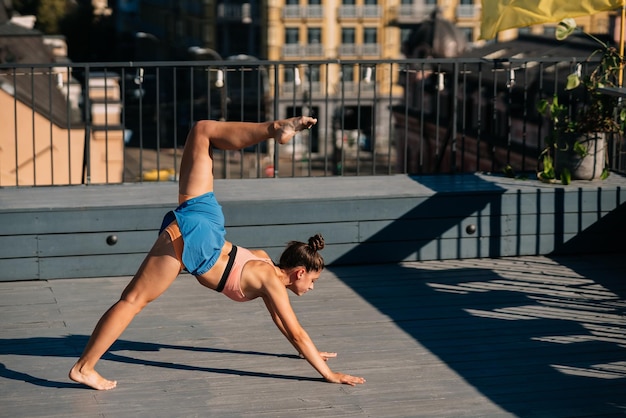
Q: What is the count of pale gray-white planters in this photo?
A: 1